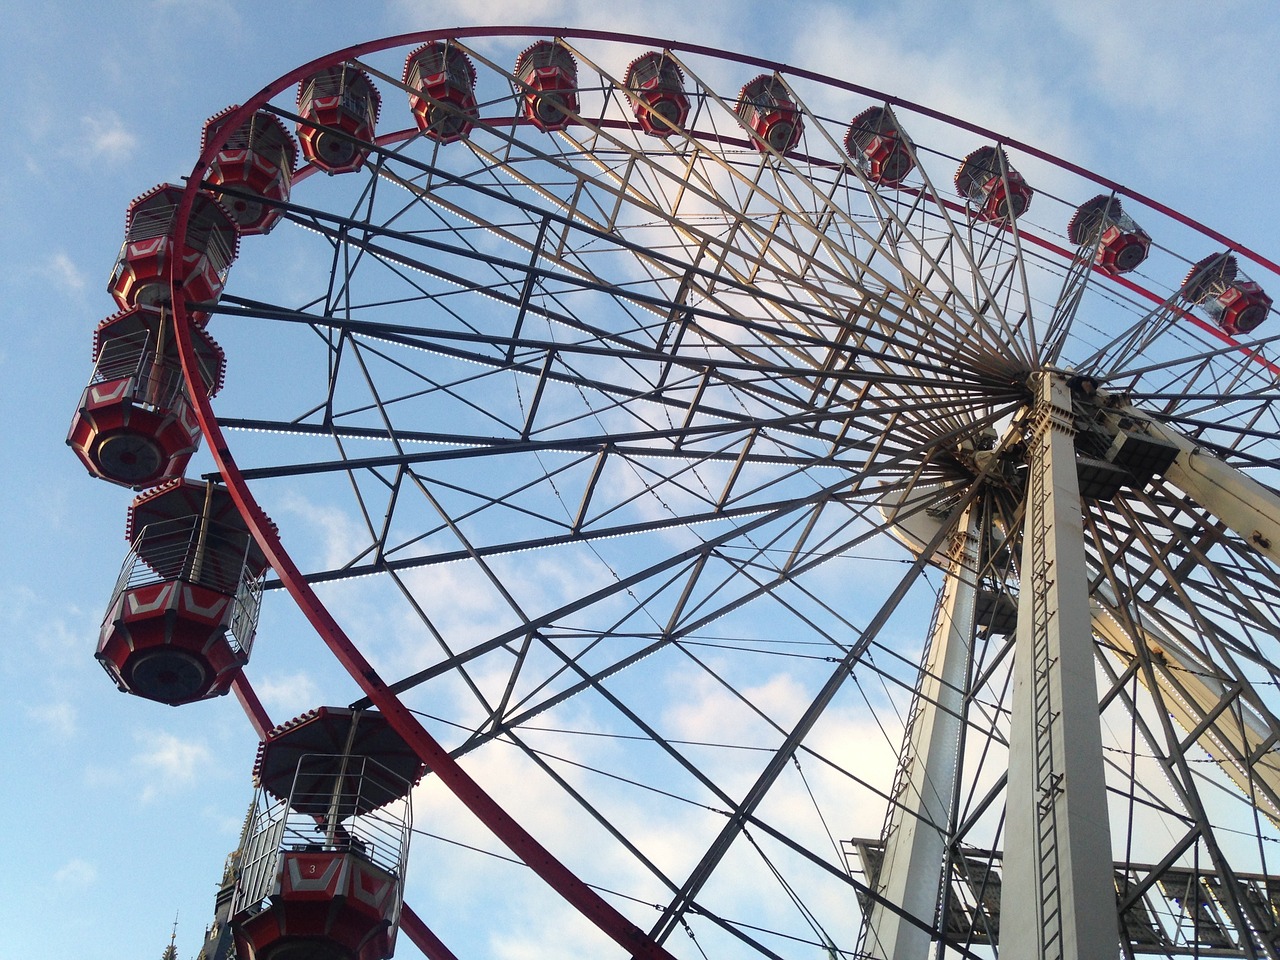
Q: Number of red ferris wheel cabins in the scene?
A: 14